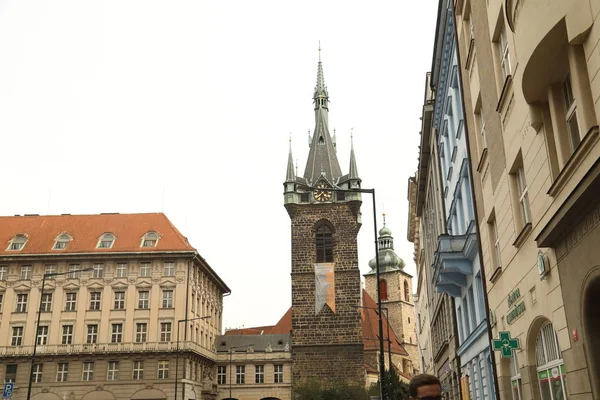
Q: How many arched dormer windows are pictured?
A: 4